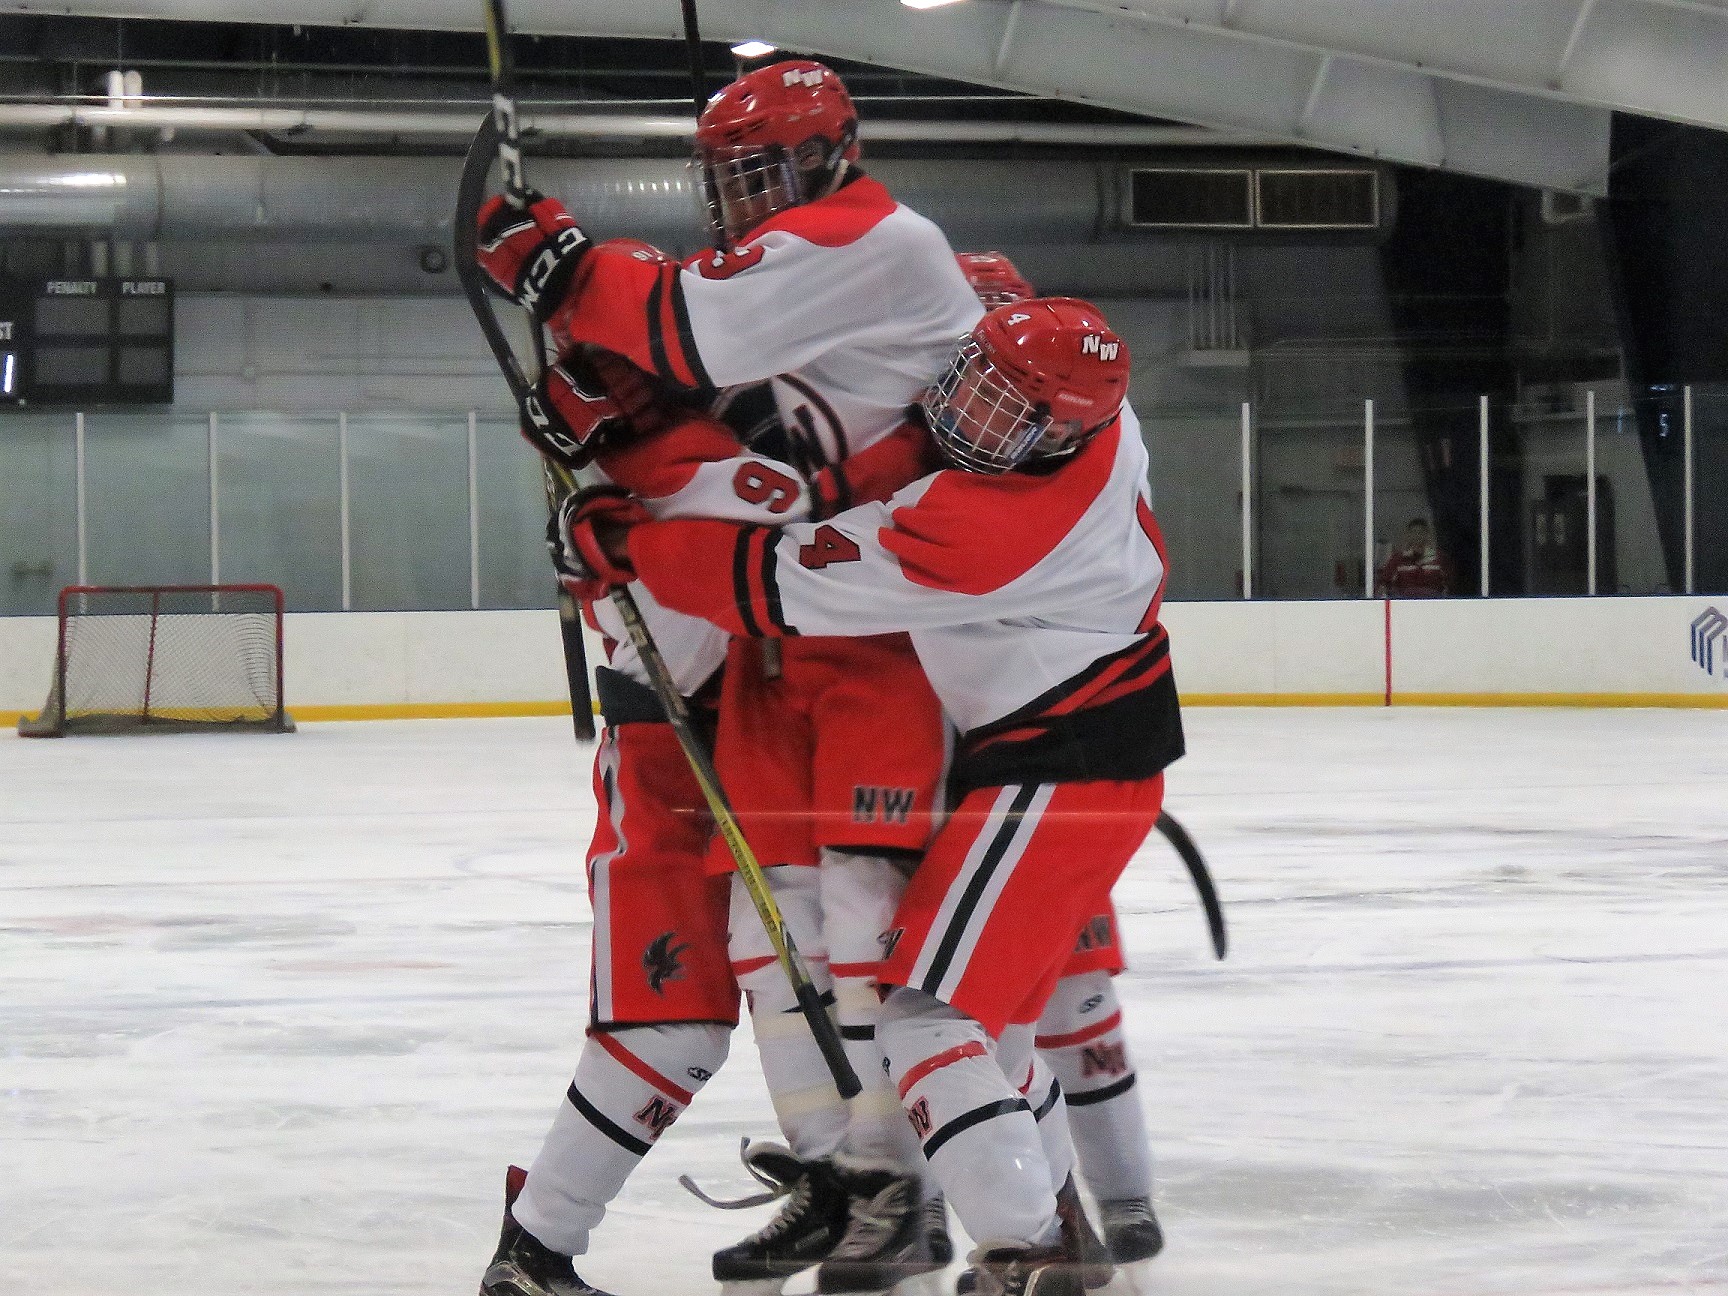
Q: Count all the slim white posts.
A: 9